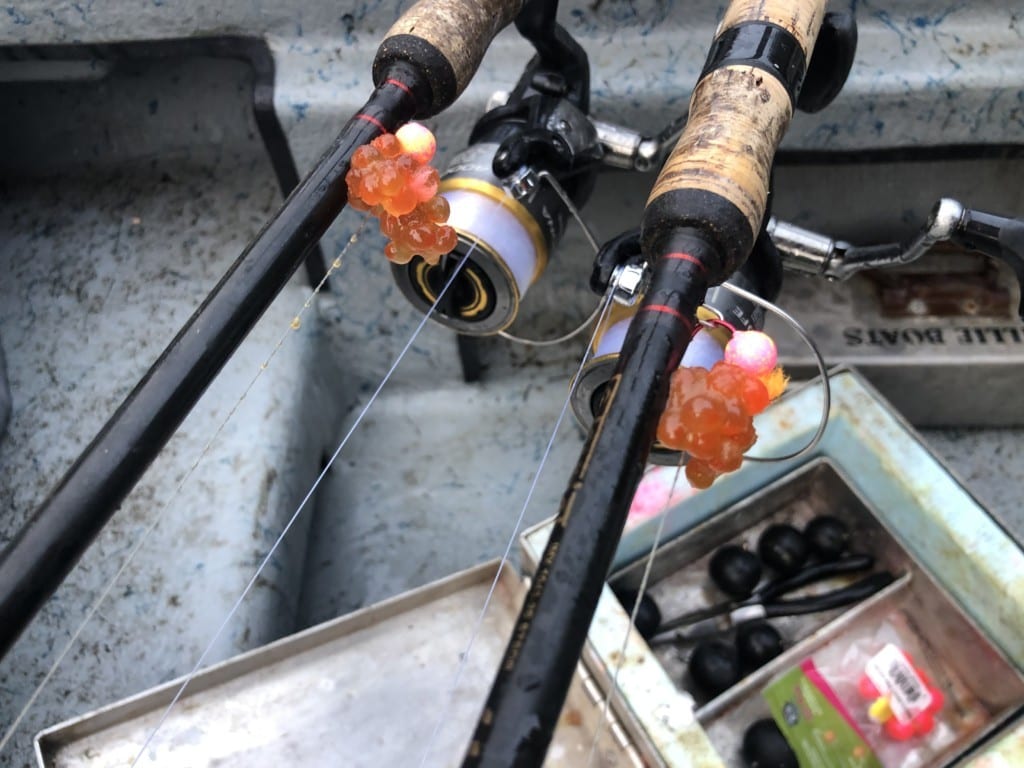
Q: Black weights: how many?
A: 7